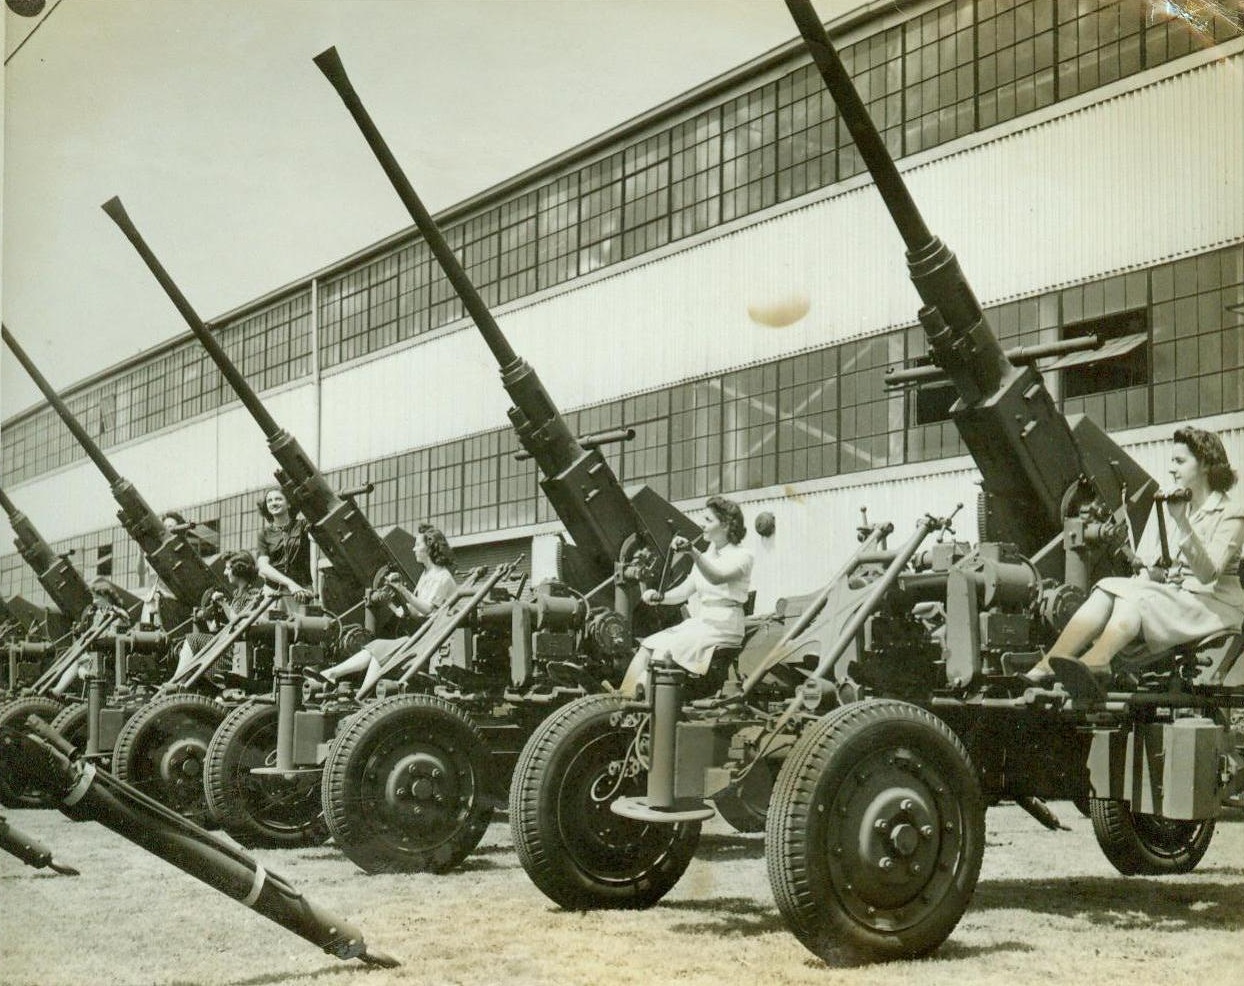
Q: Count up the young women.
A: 7